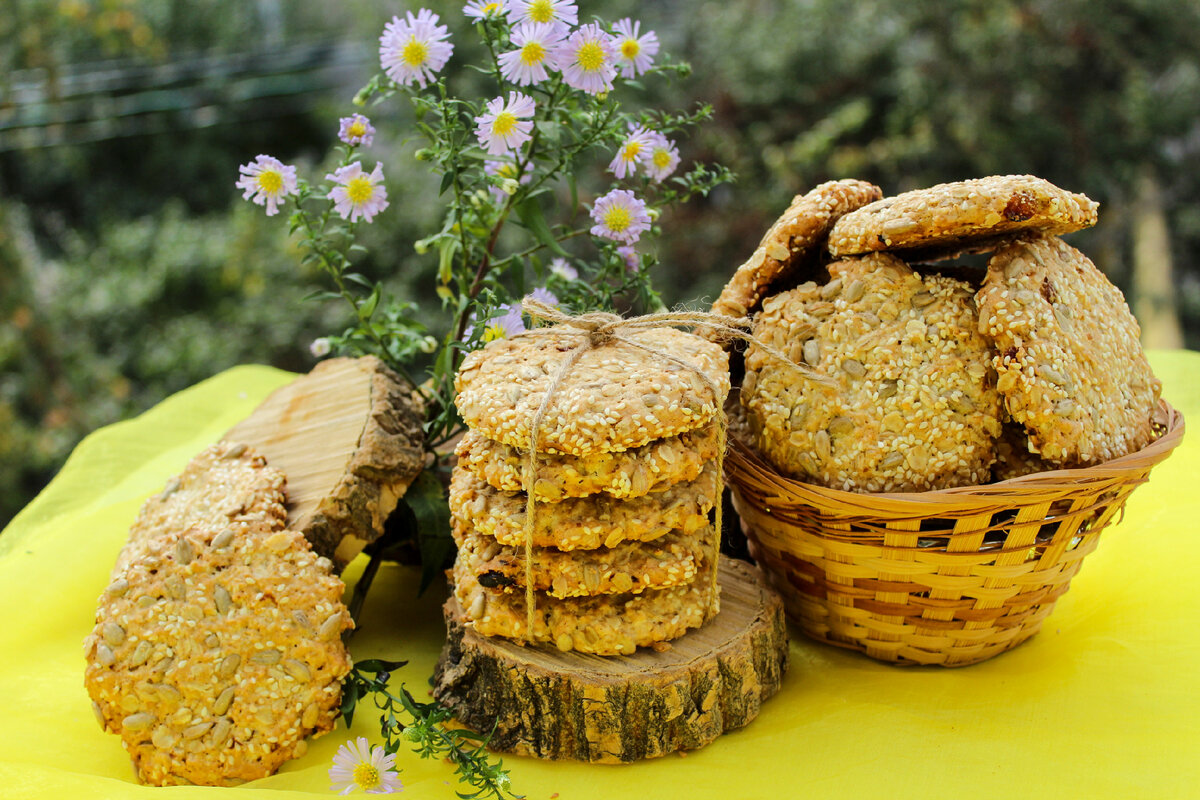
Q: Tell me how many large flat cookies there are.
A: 11